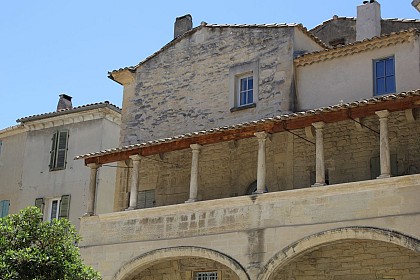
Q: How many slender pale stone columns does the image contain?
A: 6